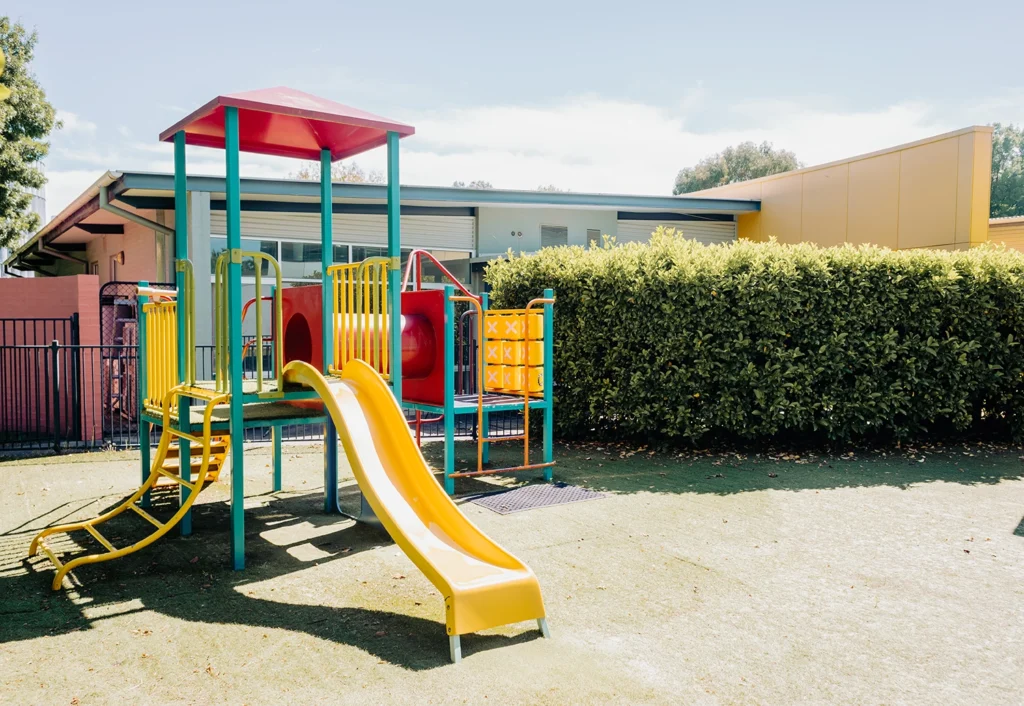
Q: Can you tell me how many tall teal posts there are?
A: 4